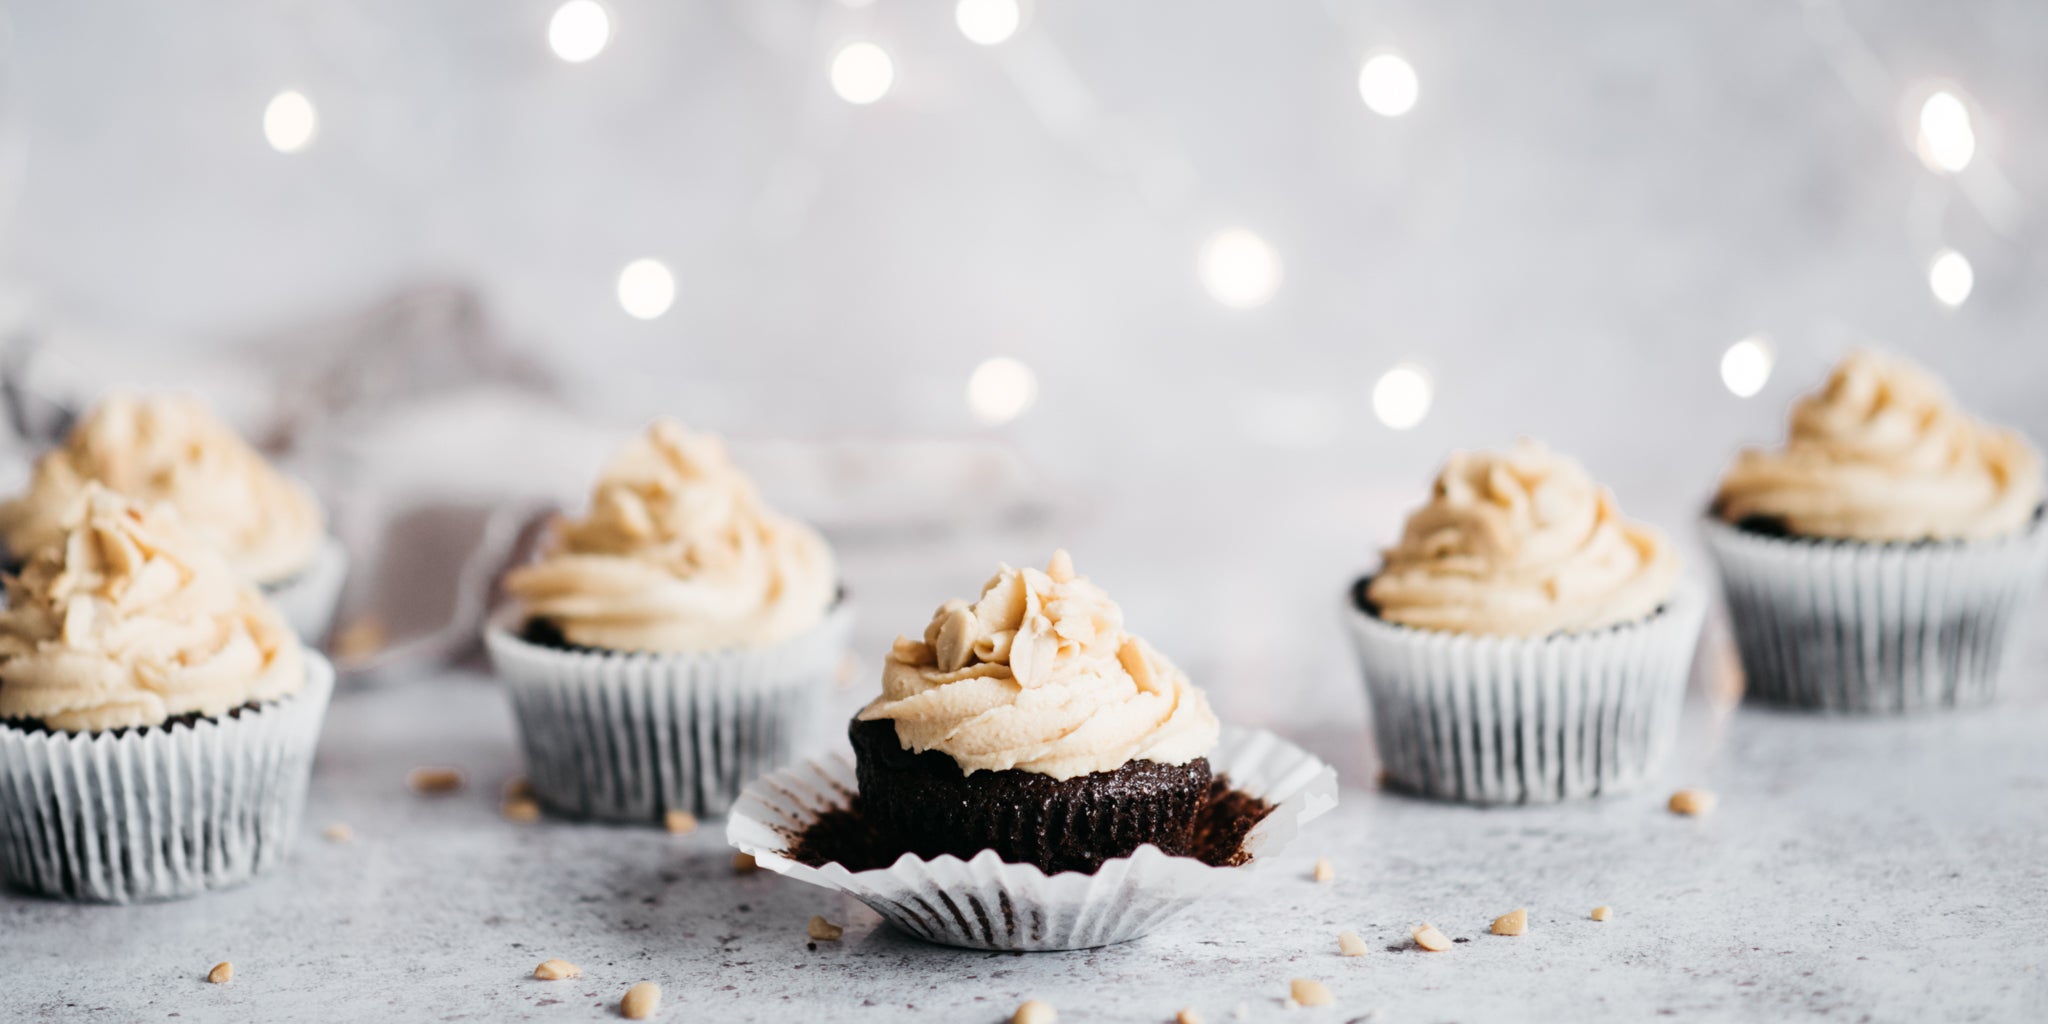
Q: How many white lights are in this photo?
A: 12